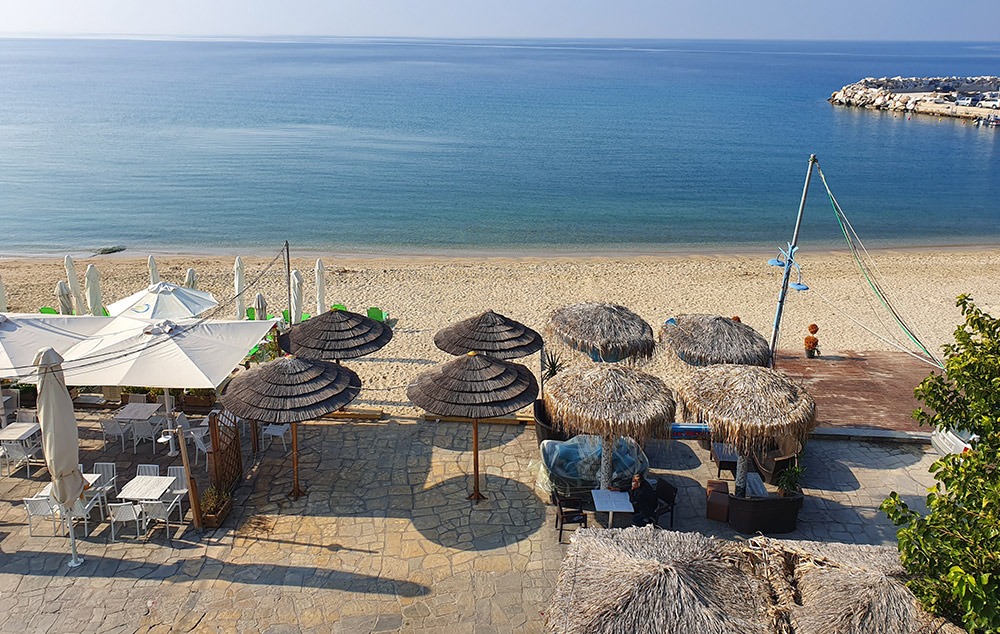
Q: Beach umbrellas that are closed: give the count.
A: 11